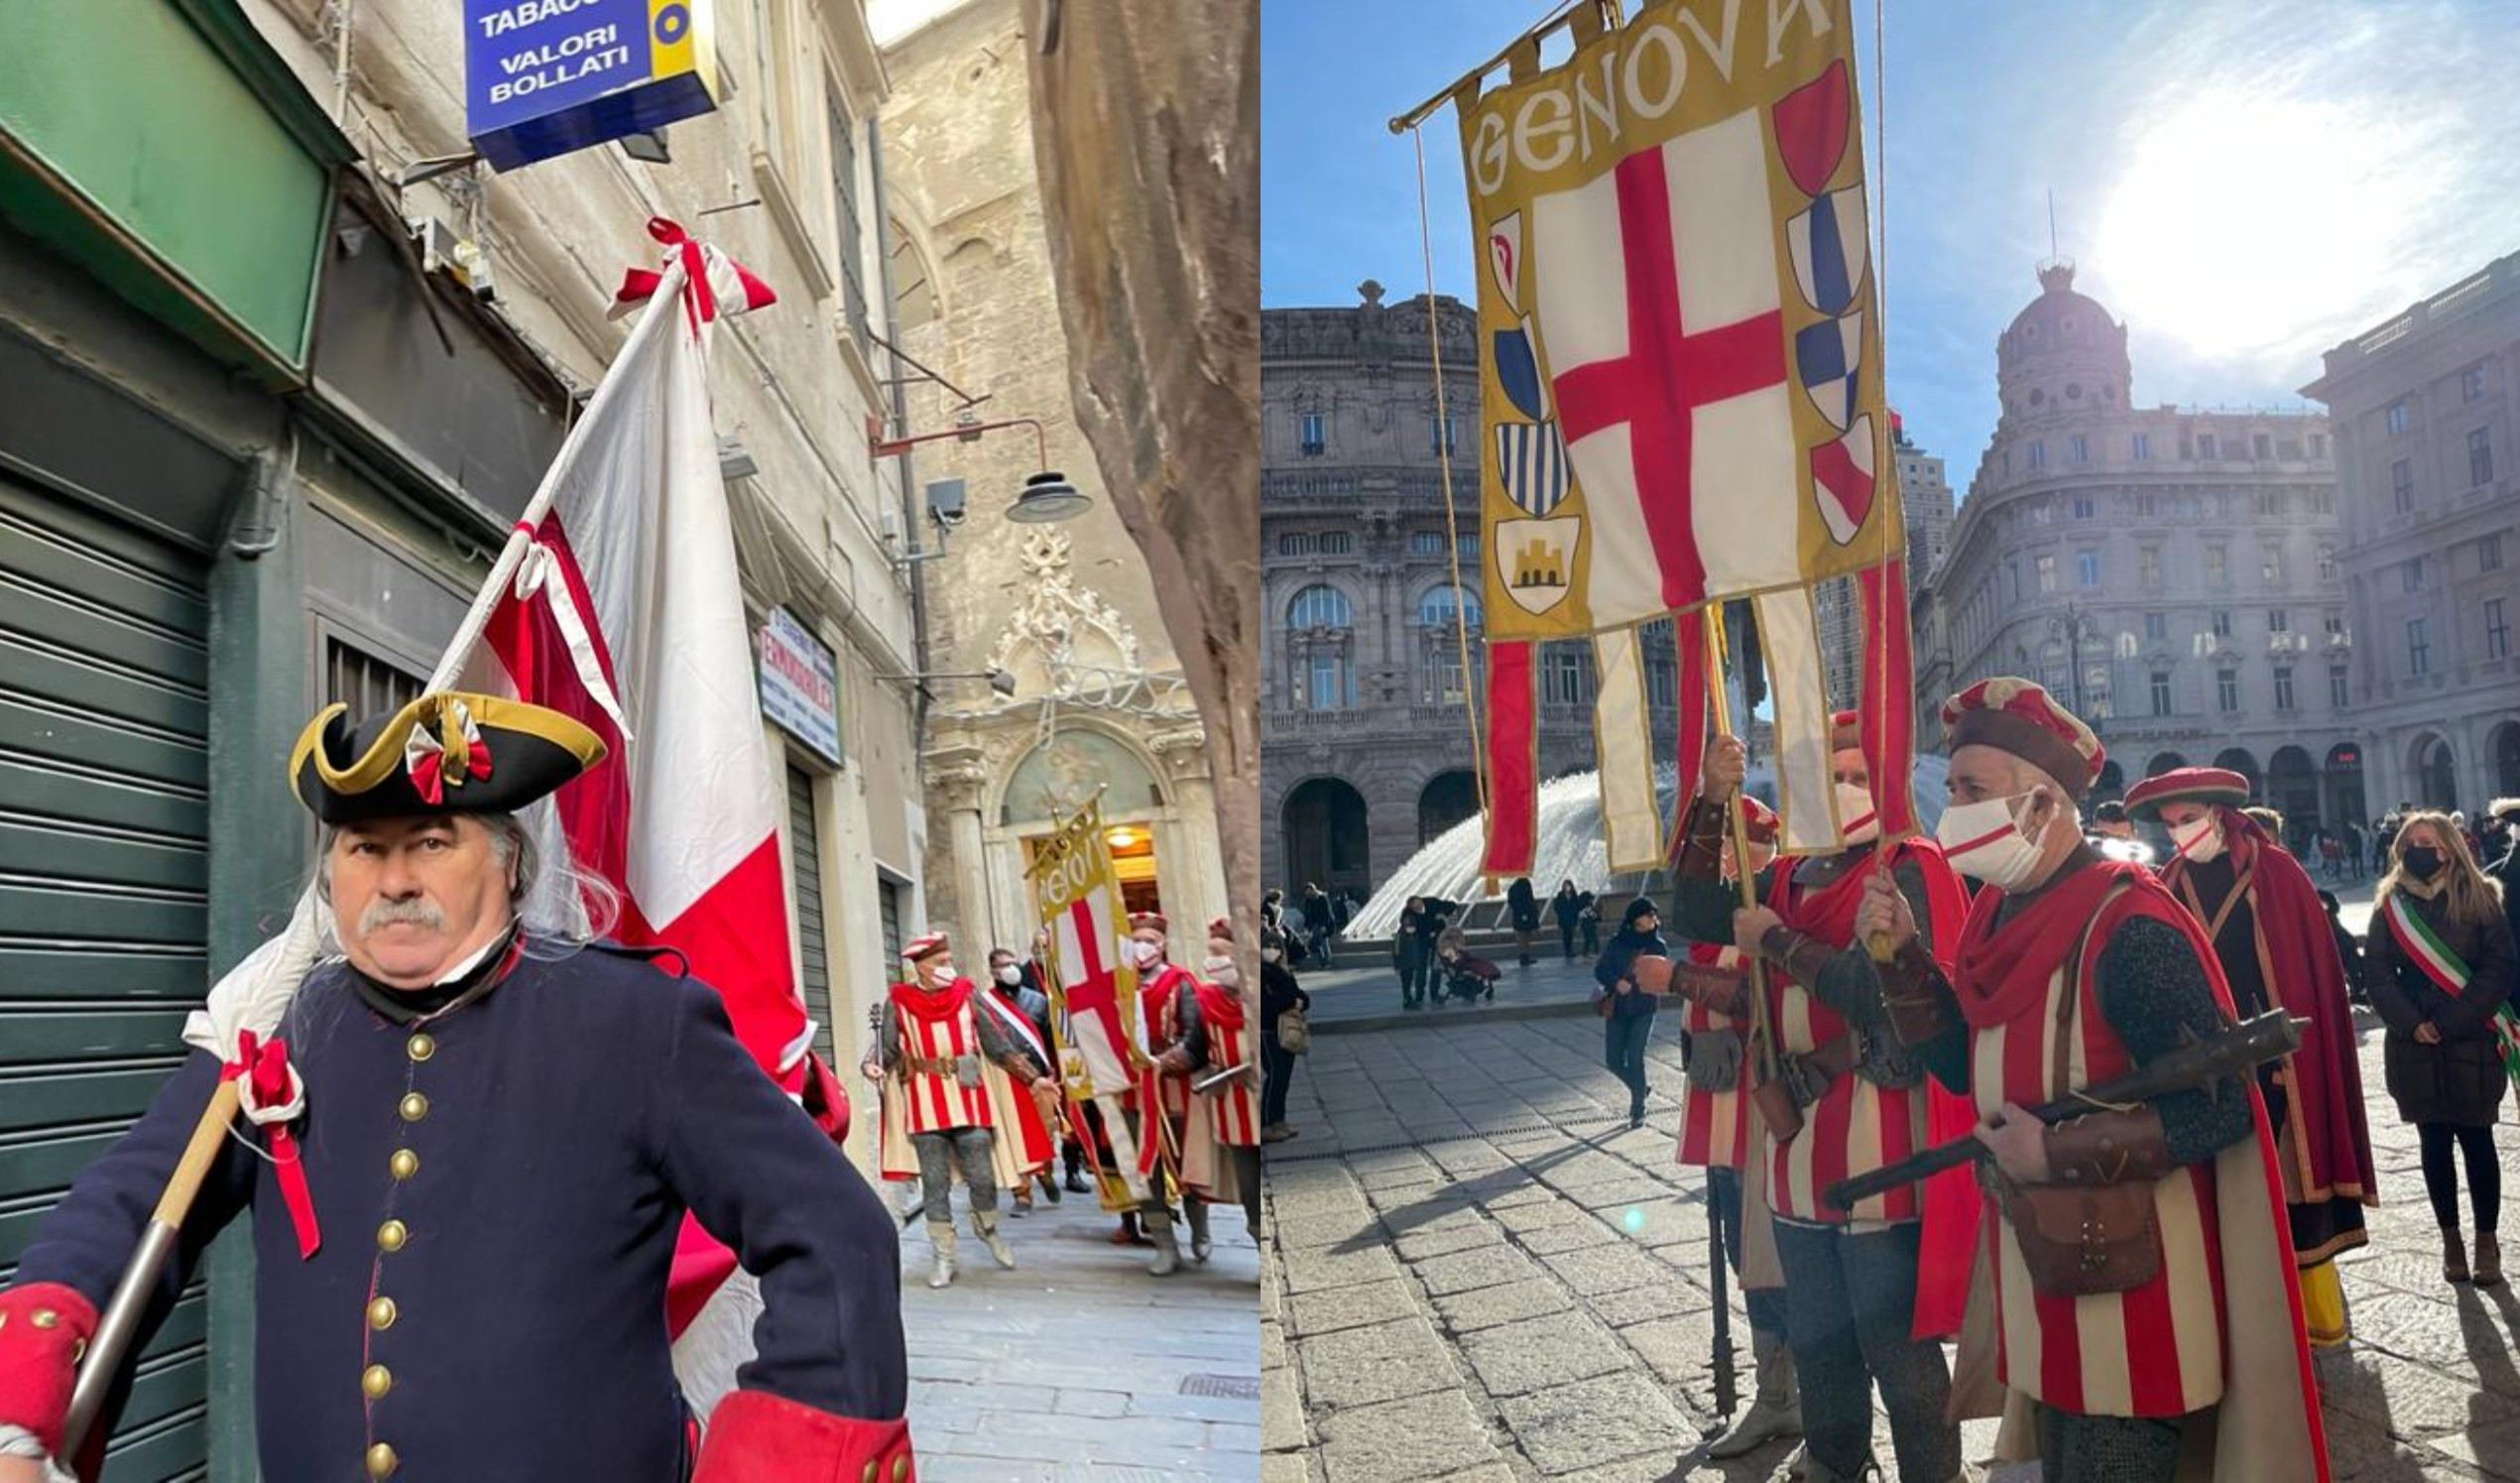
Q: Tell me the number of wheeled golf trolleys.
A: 0